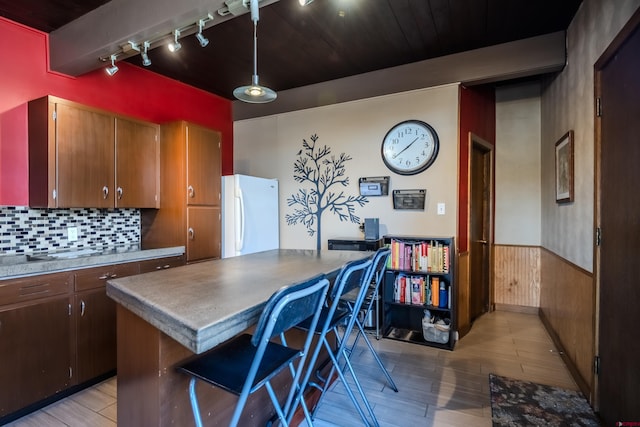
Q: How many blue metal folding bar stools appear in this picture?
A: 3